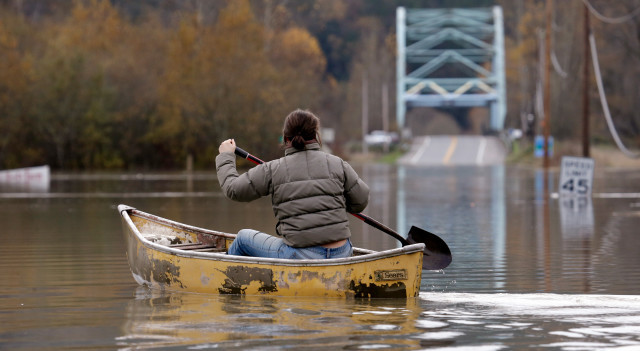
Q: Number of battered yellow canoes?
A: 1